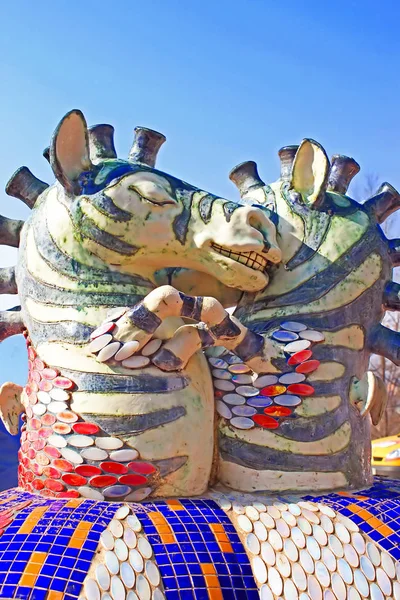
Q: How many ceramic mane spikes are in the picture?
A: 14